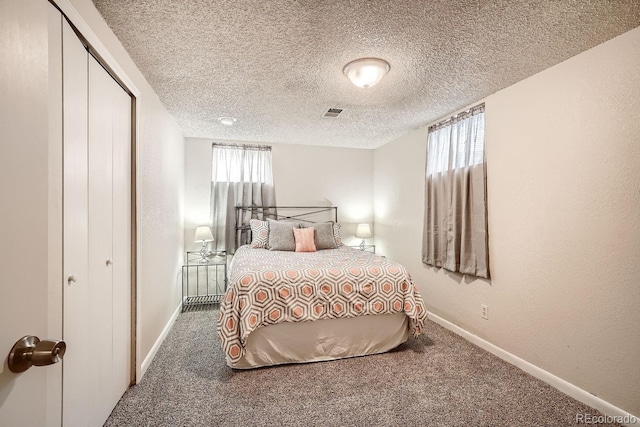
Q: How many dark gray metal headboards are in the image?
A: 1